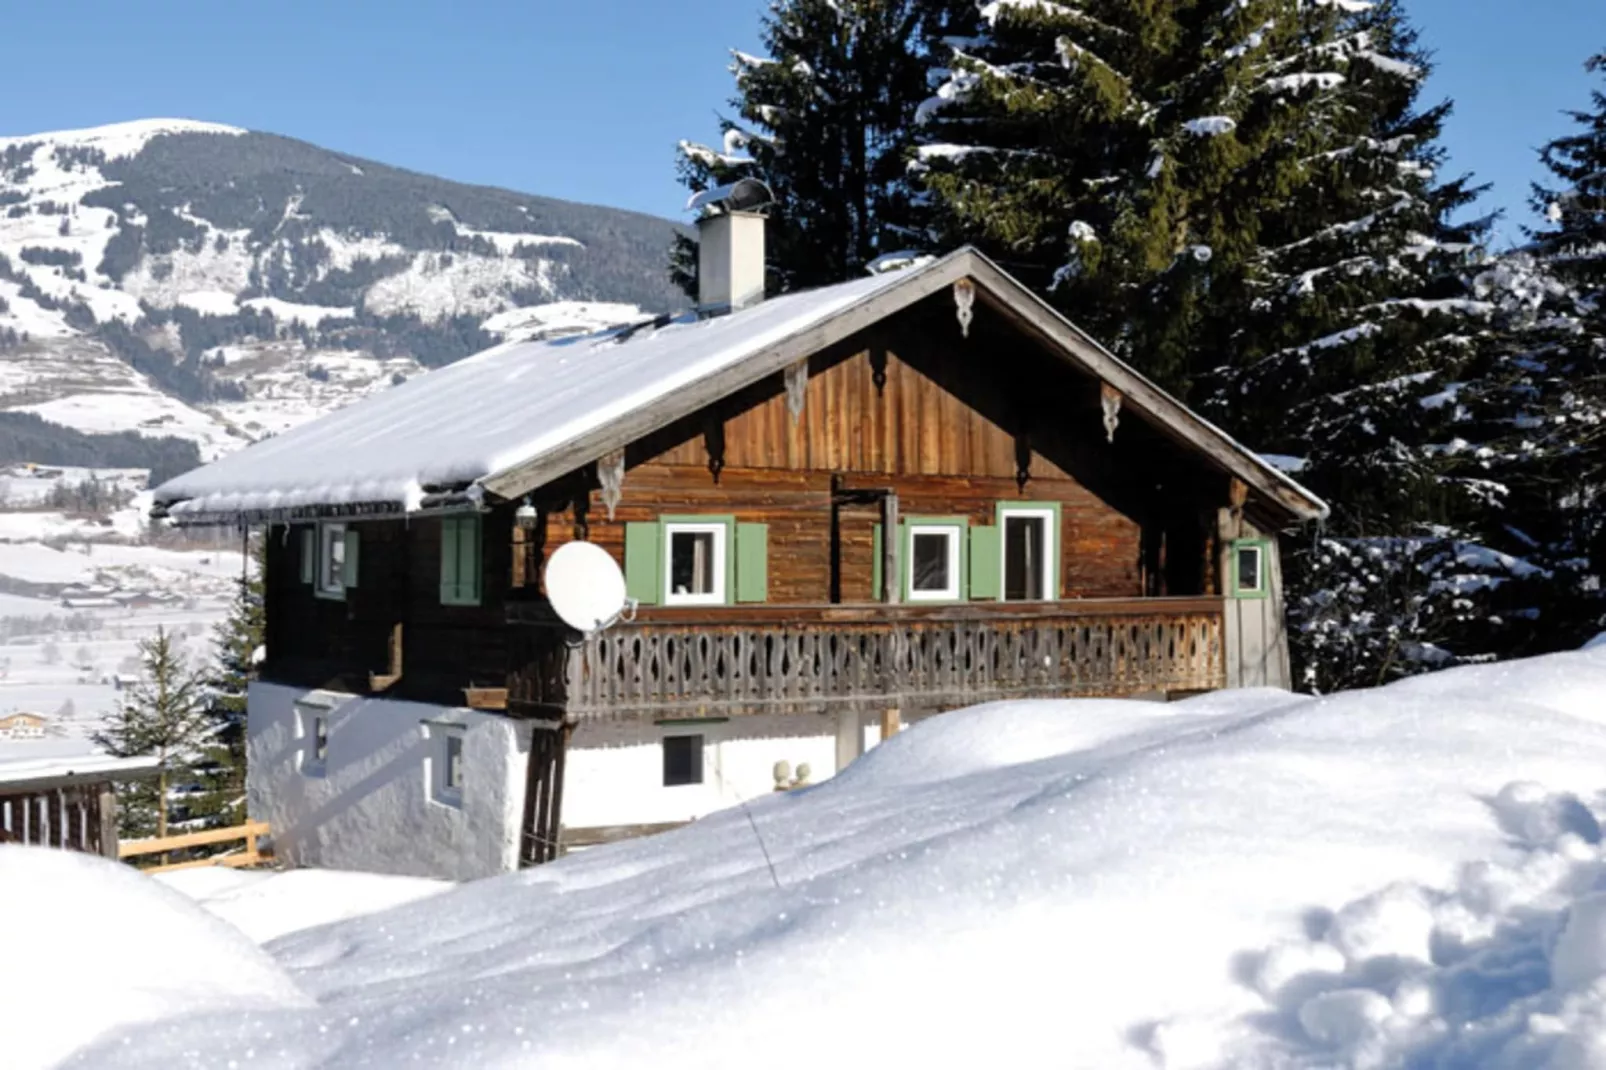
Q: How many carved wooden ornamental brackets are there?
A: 4